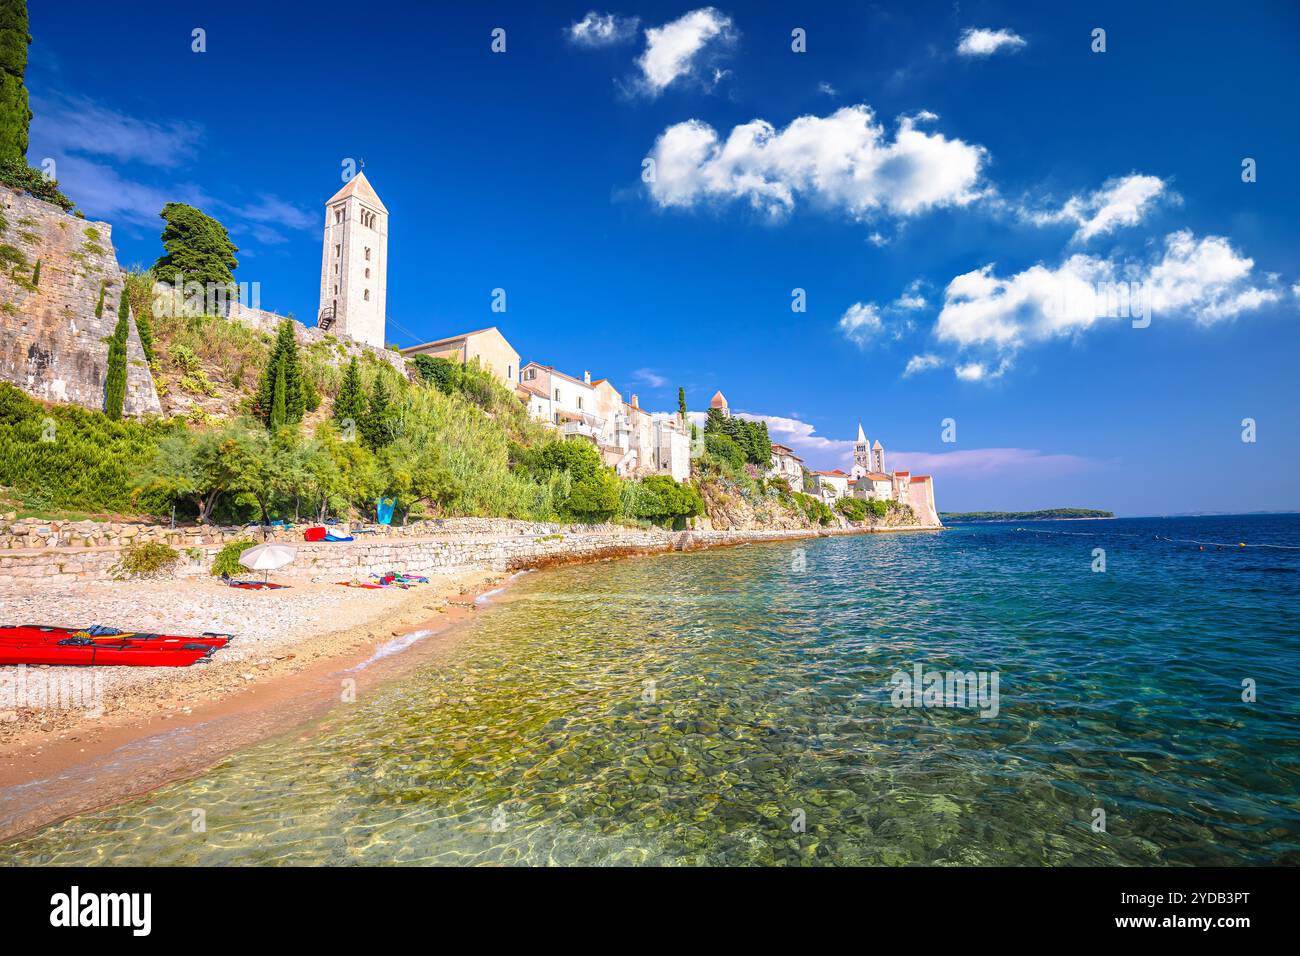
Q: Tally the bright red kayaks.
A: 2